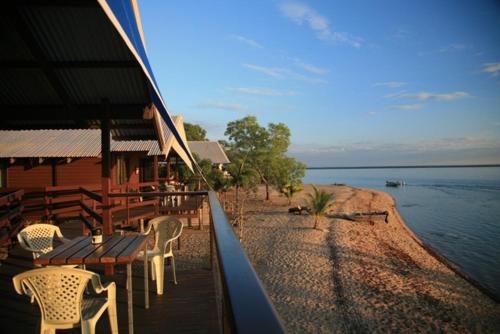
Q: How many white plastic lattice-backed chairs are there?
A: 3